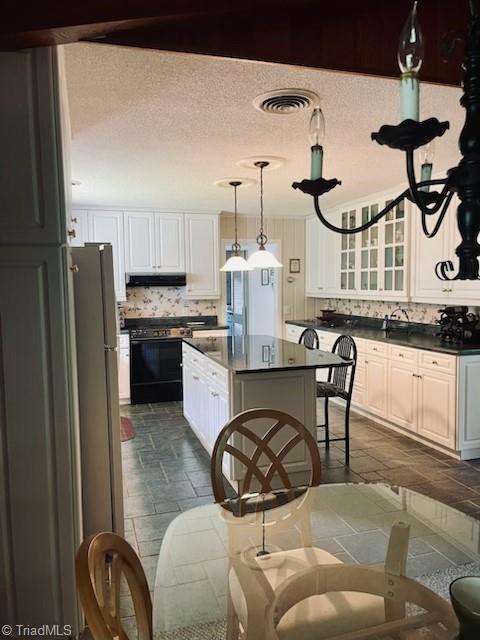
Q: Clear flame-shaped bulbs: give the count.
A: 3